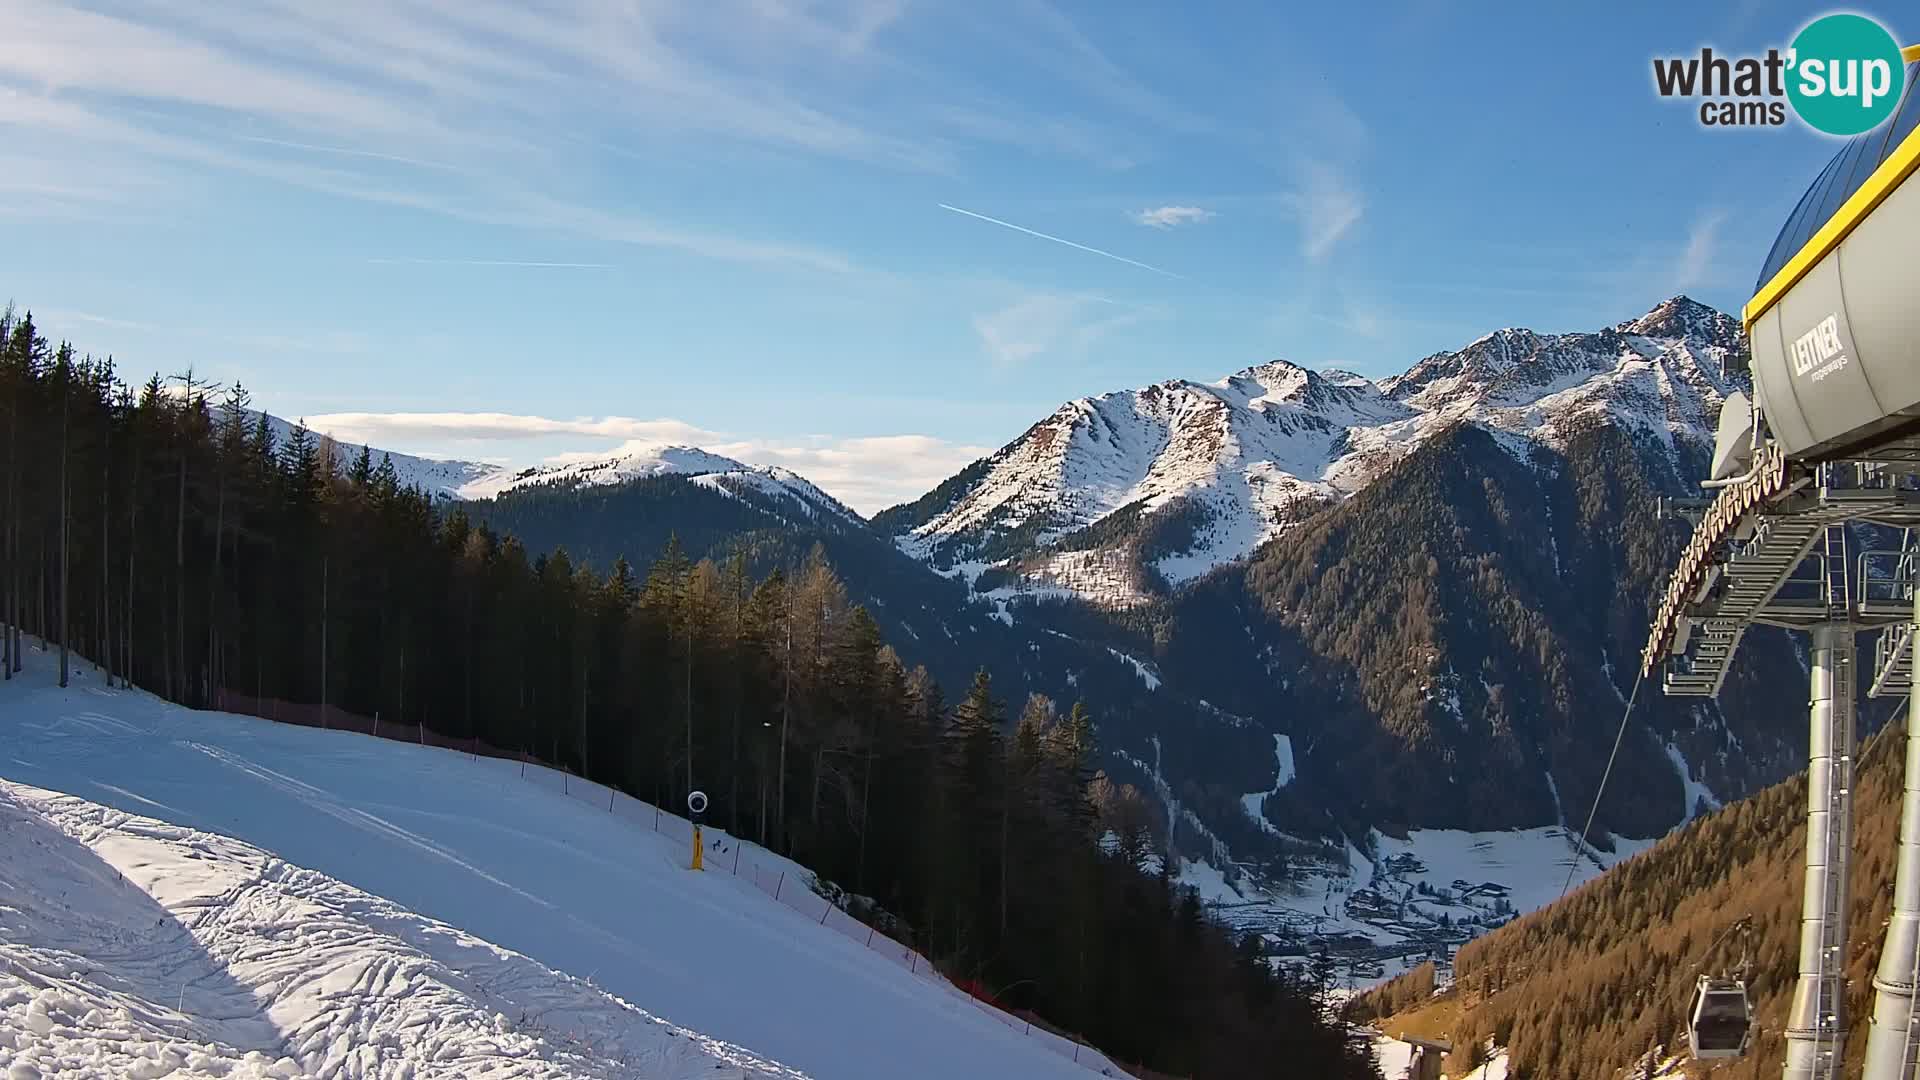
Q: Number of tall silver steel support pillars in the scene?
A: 2